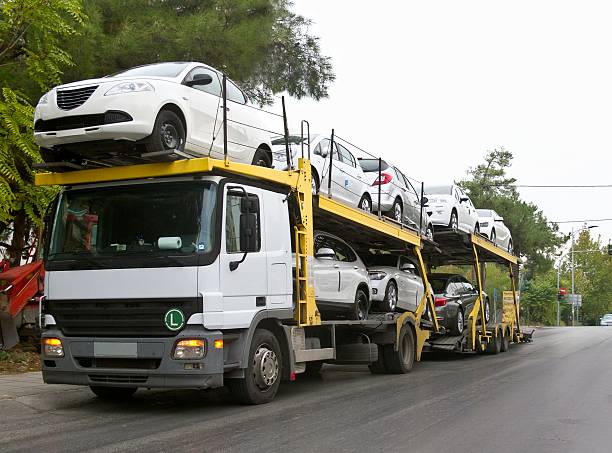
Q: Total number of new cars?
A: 8